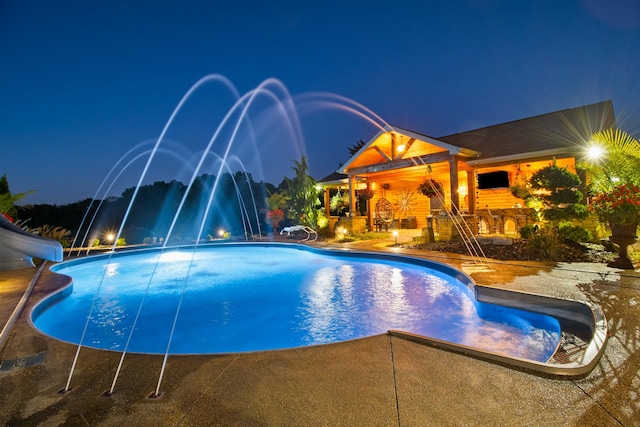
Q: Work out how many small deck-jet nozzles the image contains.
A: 12